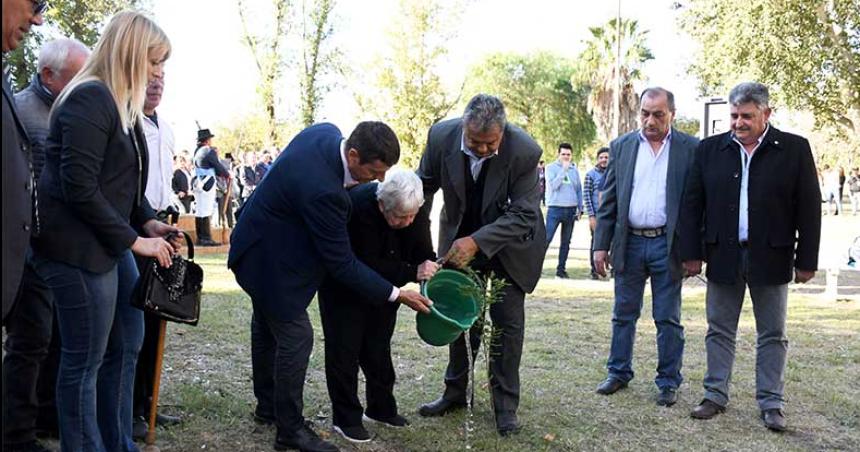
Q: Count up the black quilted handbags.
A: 1